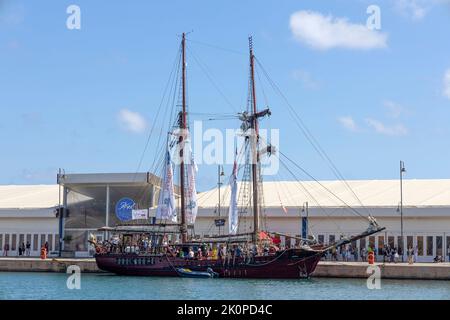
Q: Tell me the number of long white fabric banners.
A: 3